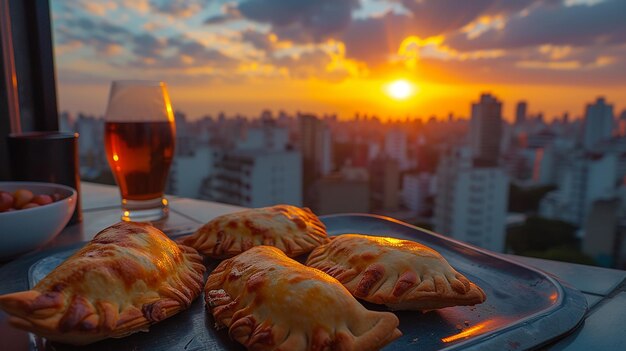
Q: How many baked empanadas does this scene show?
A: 4